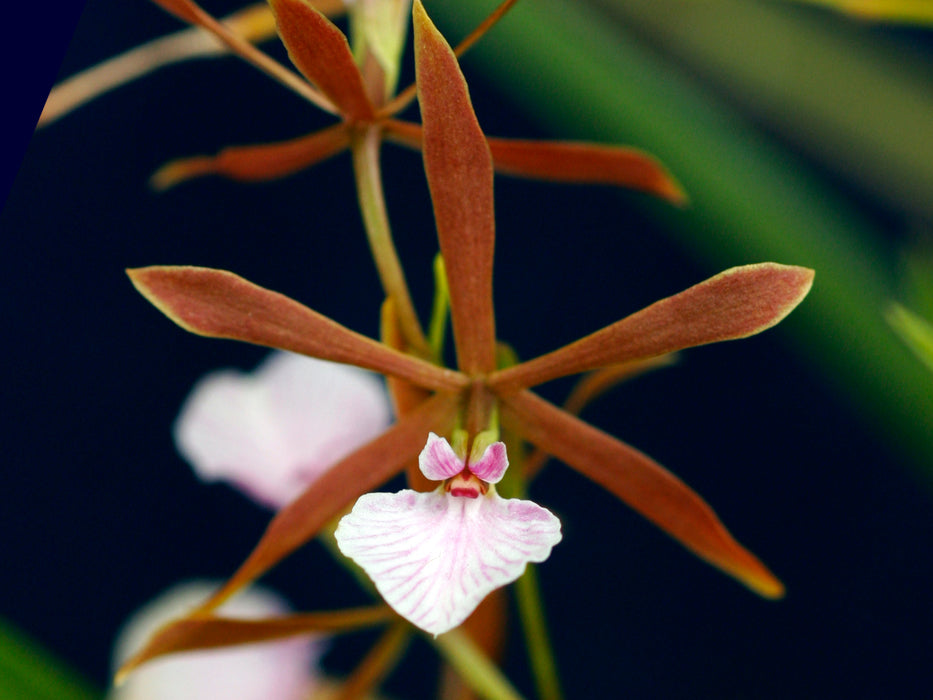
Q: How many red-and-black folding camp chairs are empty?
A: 0